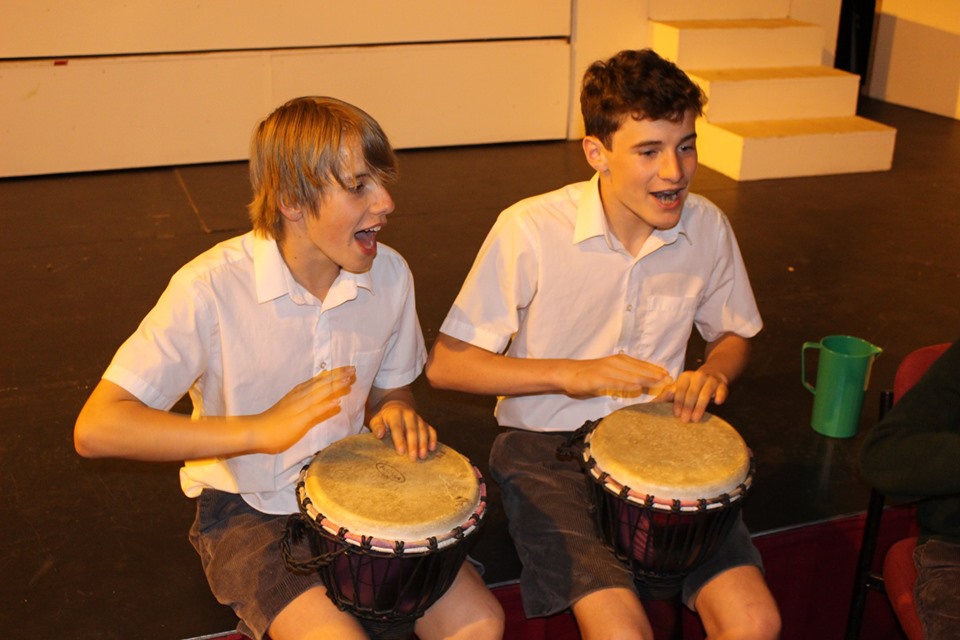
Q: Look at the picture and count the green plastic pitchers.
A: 1